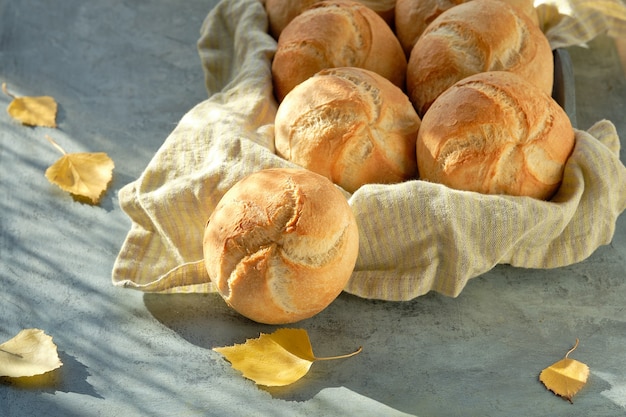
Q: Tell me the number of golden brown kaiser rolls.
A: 7